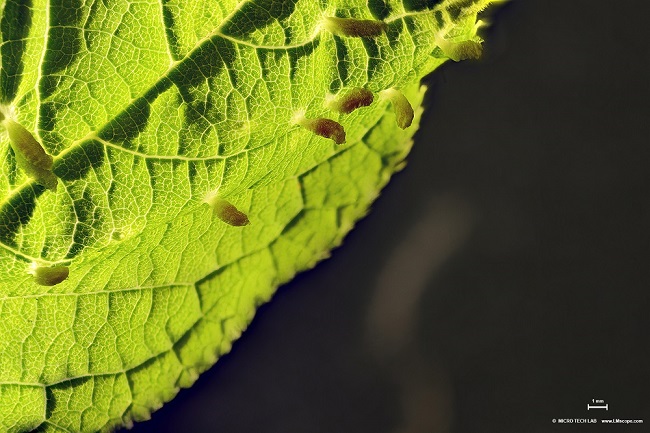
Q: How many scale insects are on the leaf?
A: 8